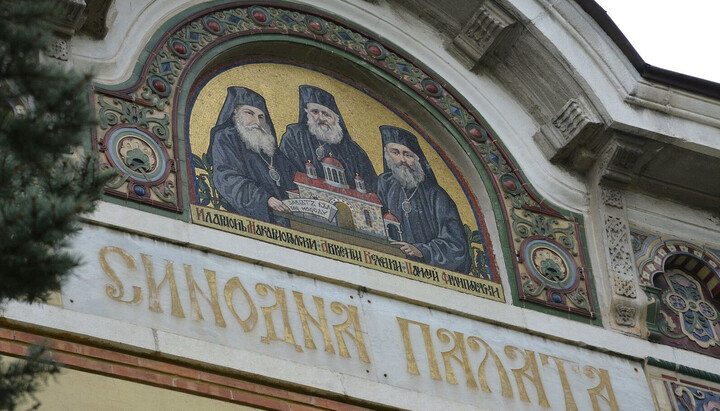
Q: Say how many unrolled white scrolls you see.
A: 1